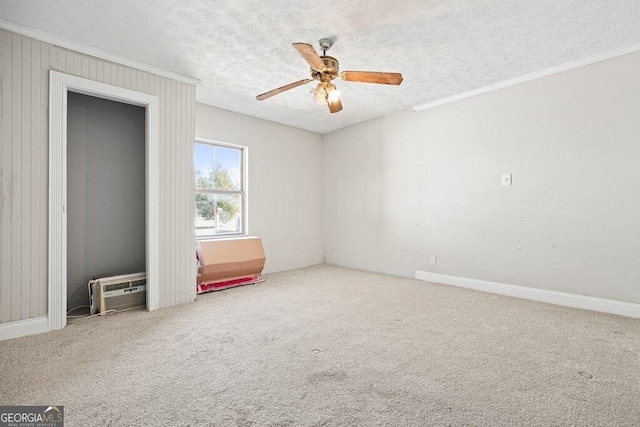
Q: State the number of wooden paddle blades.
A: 4